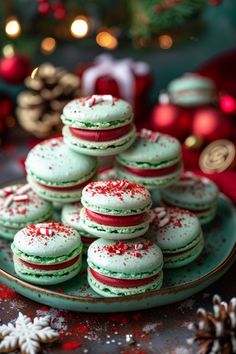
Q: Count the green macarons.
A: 11